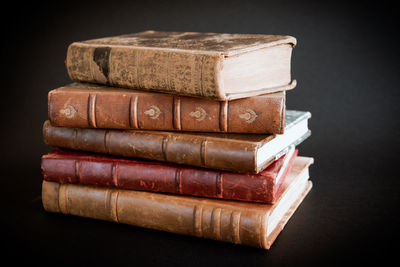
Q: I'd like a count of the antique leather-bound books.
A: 5